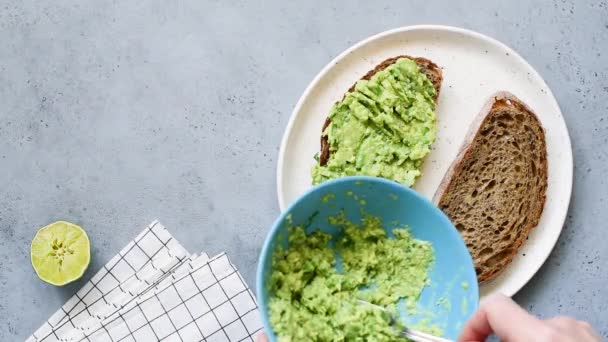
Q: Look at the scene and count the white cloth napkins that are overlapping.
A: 2